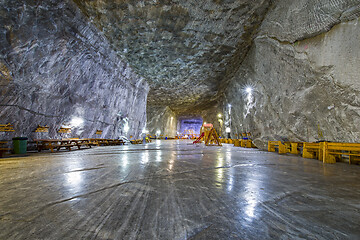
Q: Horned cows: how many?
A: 0